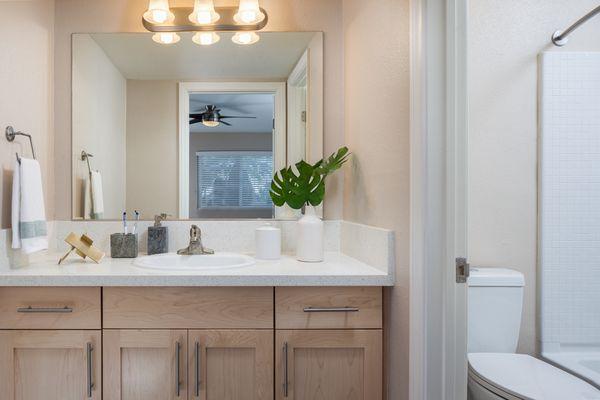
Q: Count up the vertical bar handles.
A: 4